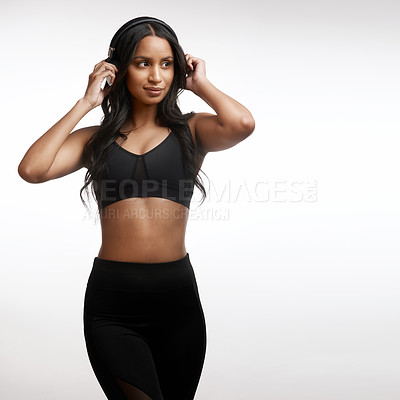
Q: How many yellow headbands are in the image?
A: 0